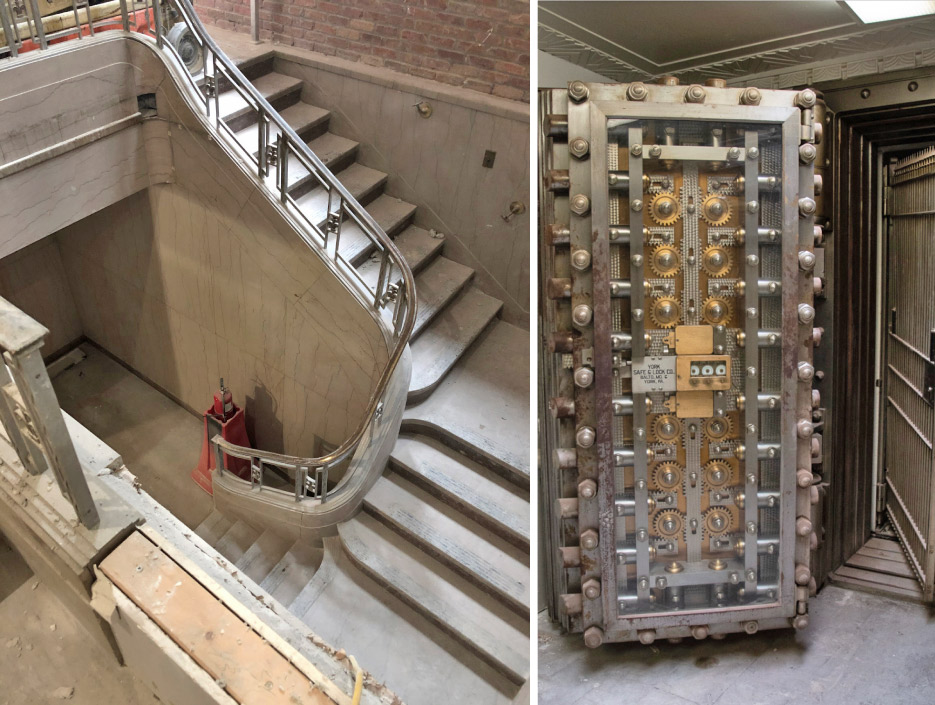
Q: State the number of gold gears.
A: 12